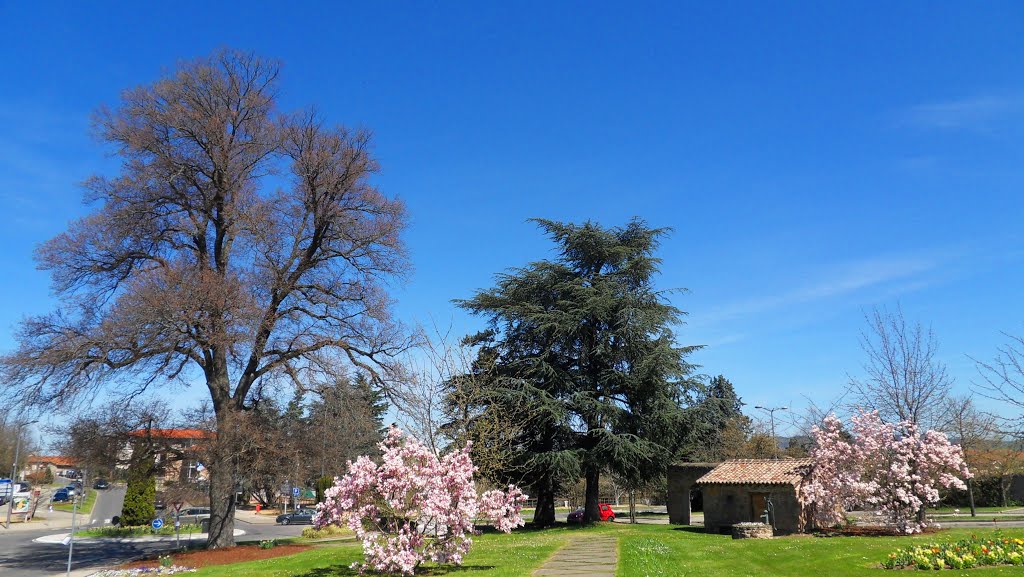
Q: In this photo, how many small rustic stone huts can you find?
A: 1